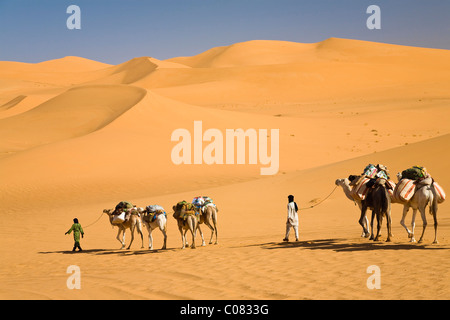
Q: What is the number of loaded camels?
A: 7